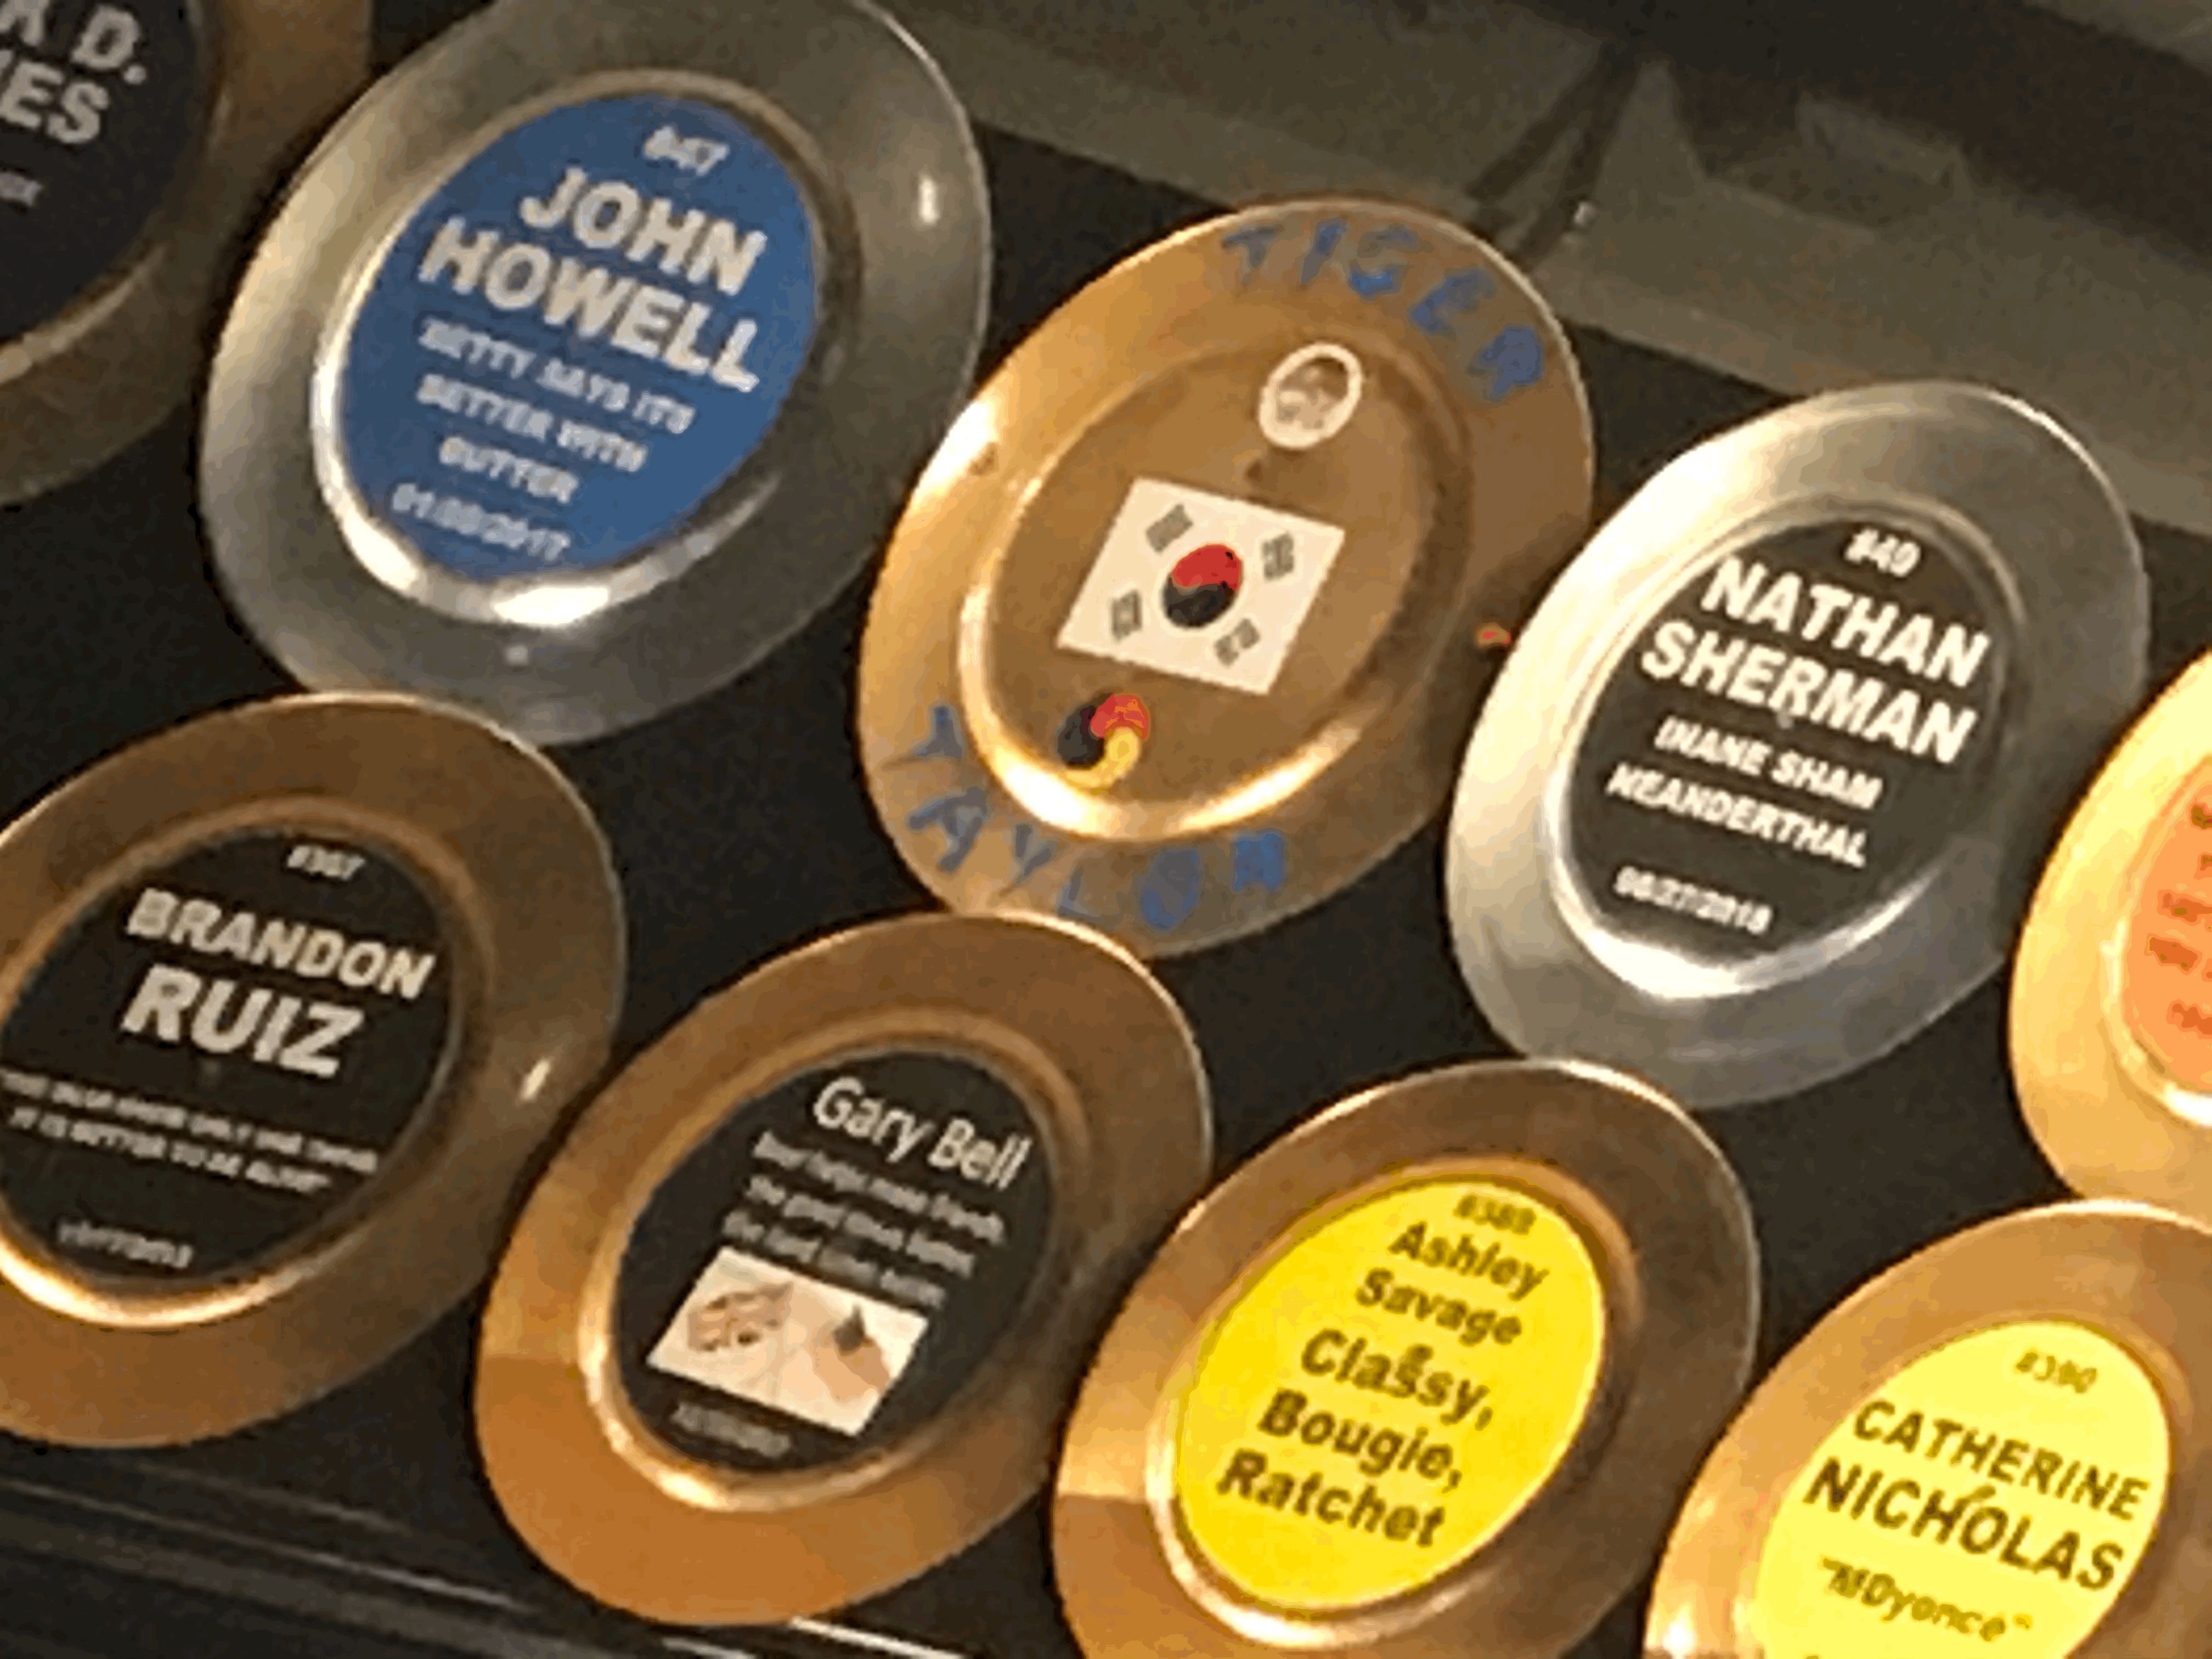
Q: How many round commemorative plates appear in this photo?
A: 9